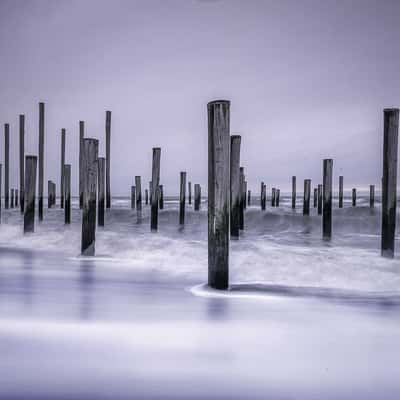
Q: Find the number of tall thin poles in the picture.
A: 6